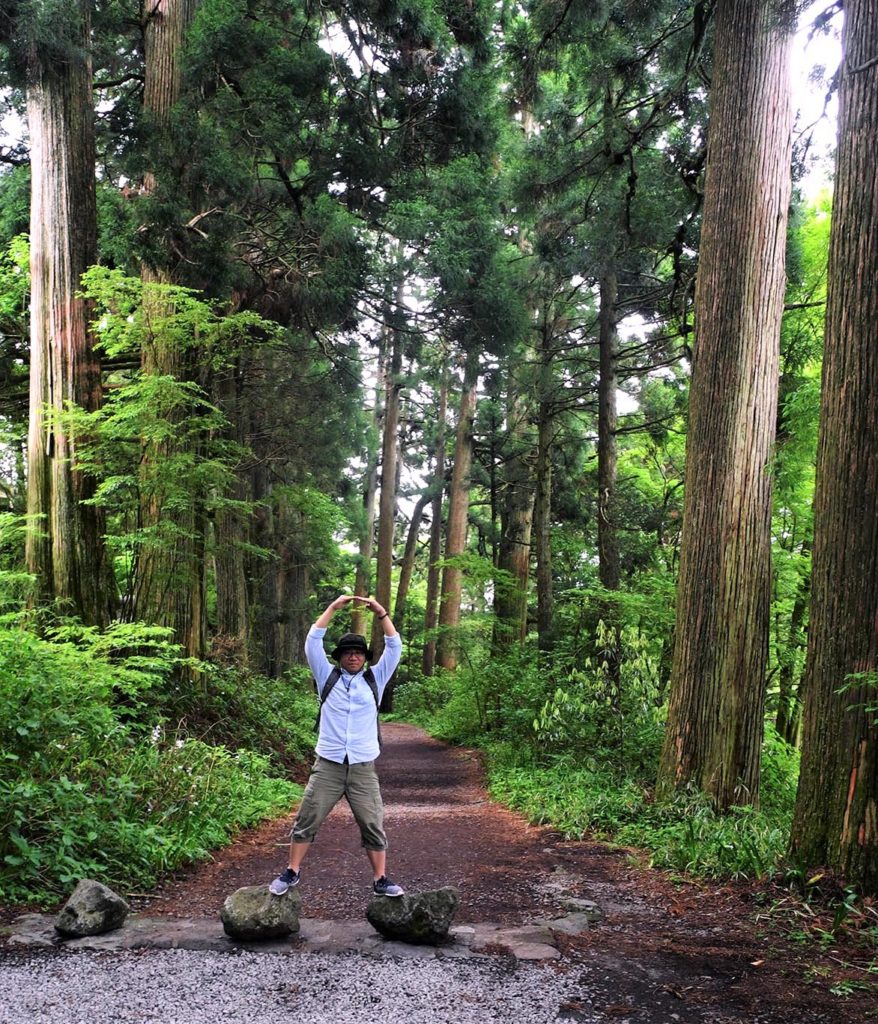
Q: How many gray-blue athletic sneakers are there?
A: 2